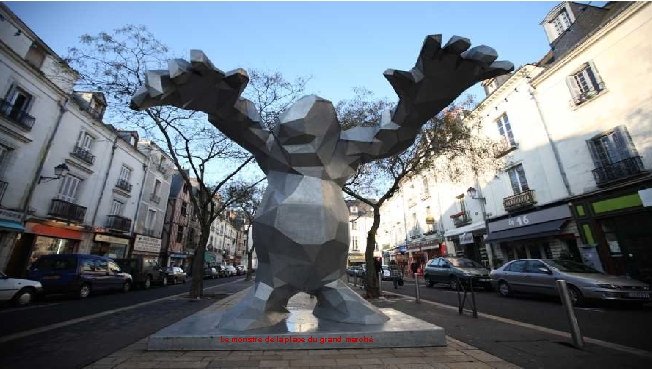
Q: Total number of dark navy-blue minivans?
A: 1